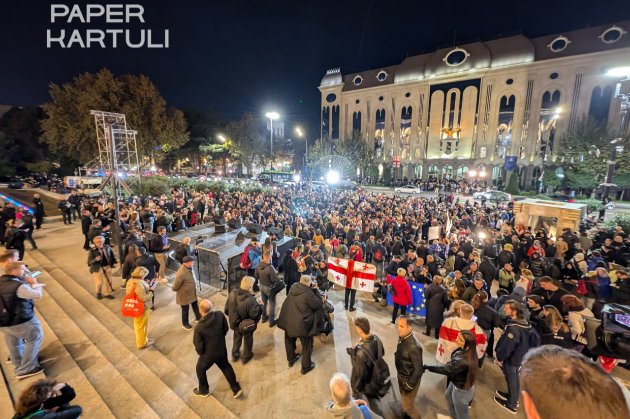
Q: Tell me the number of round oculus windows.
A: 11